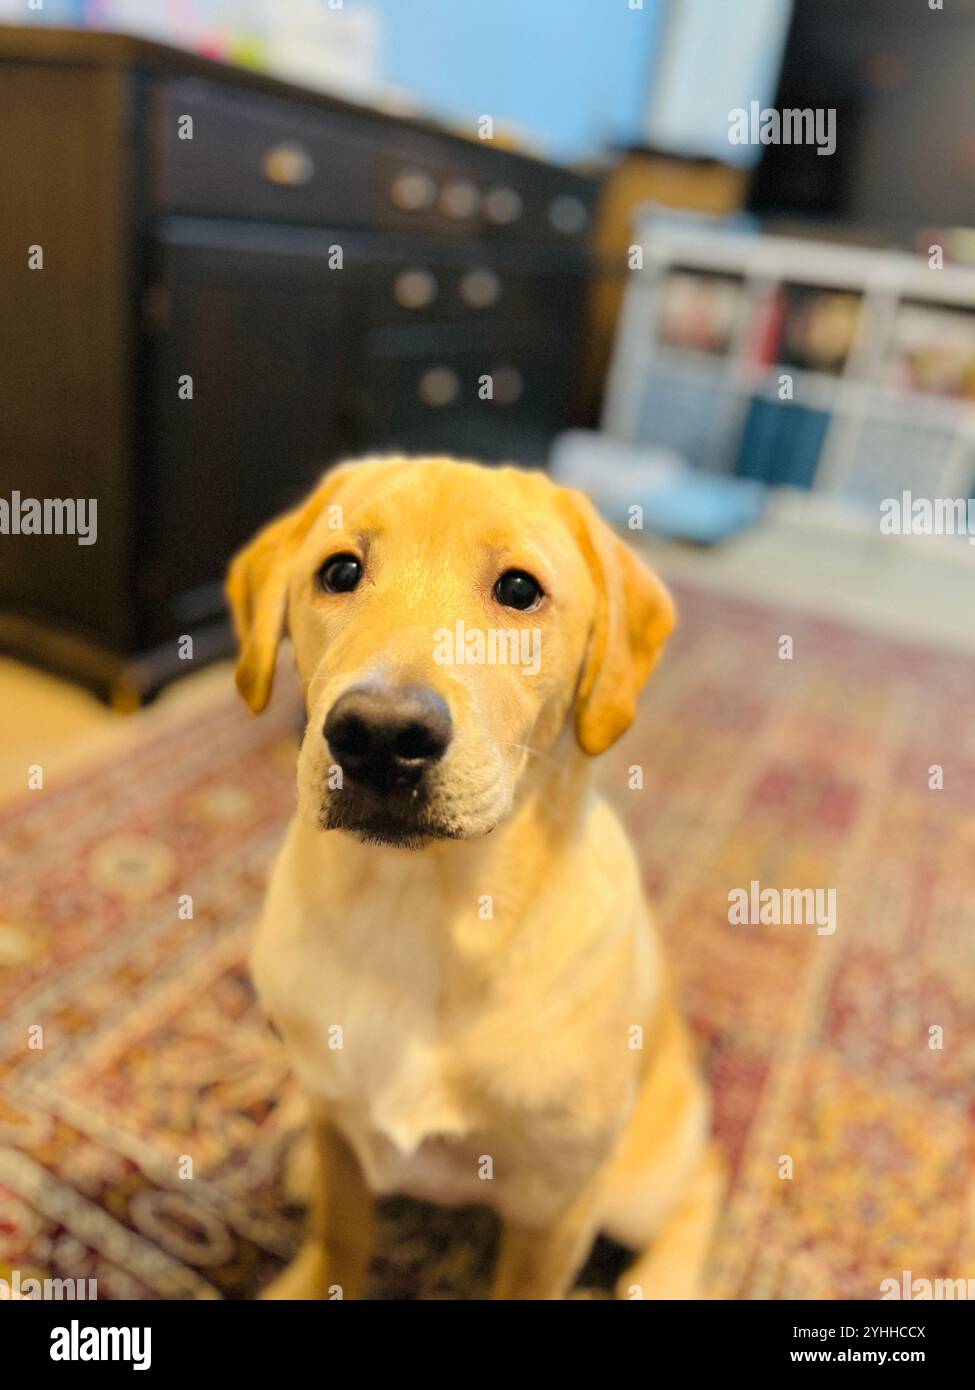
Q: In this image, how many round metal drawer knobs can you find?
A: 9